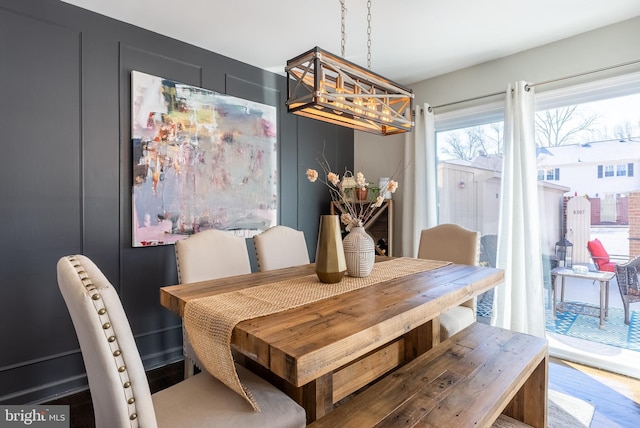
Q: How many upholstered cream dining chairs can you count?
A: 4